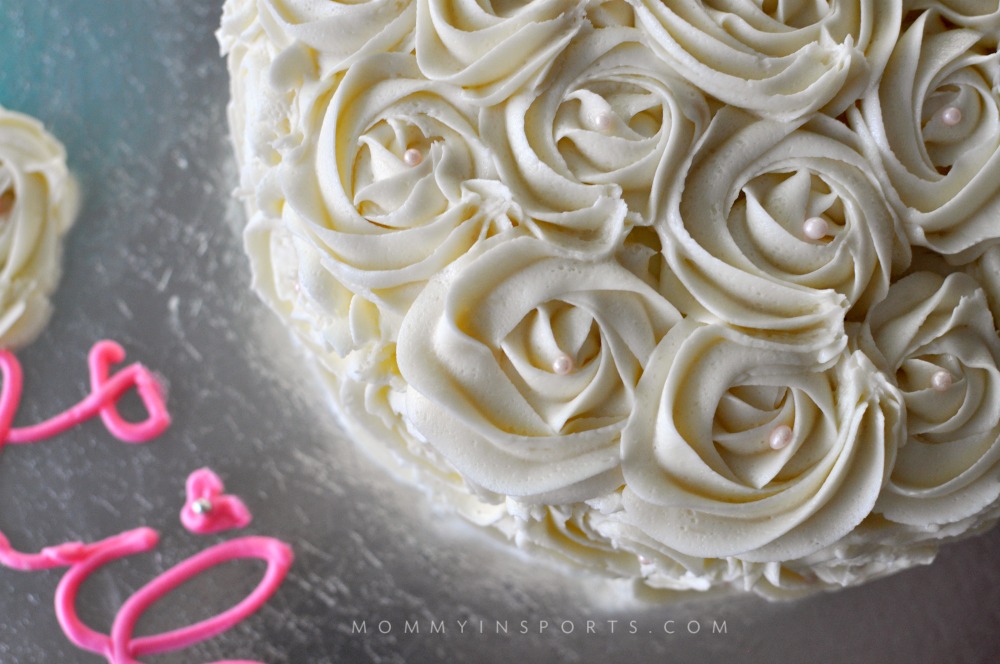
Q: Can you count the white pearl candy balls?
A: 7